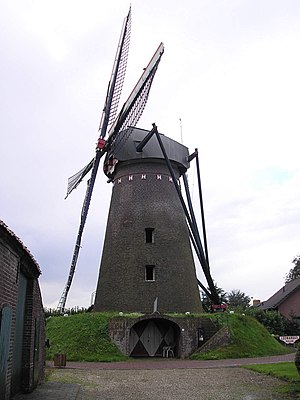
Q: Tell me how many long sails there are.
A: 4